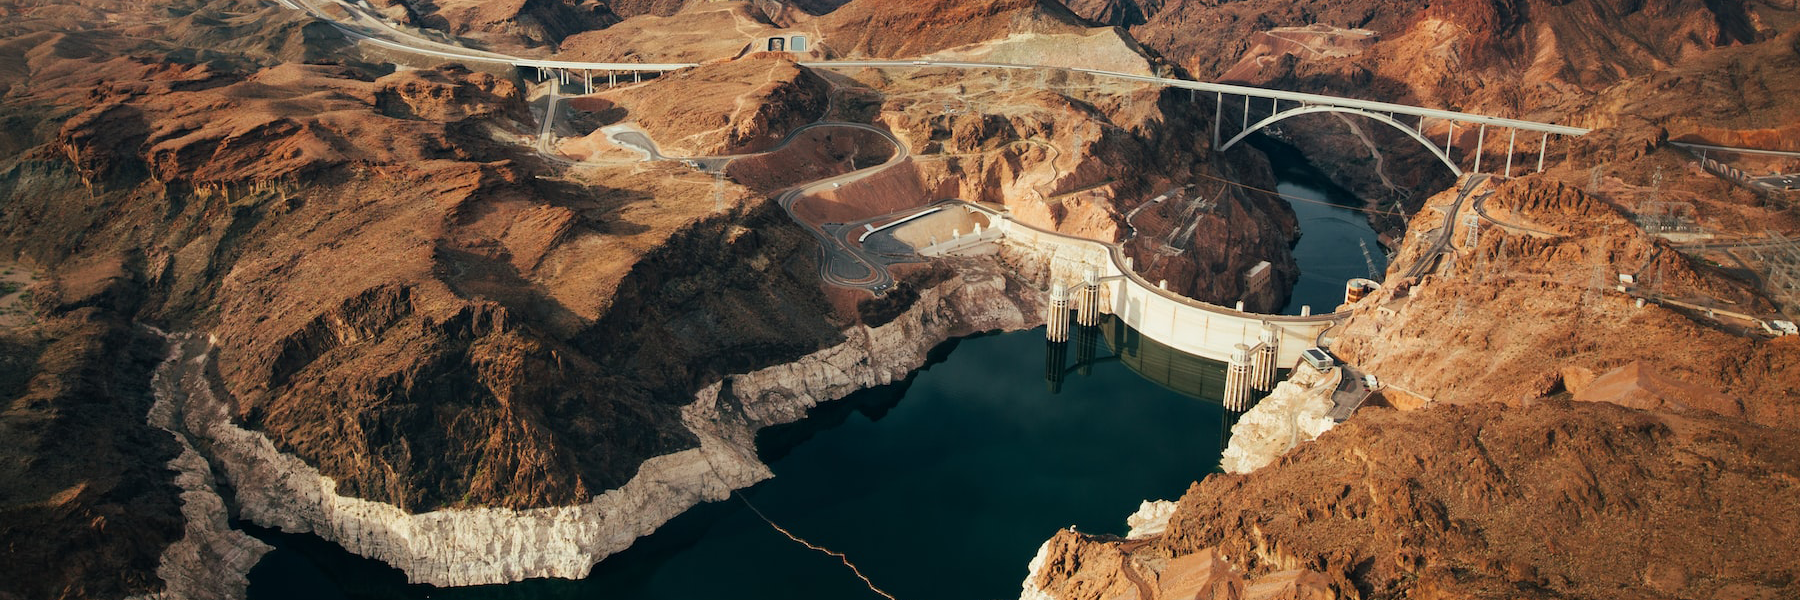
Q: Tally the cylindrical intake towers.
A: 4